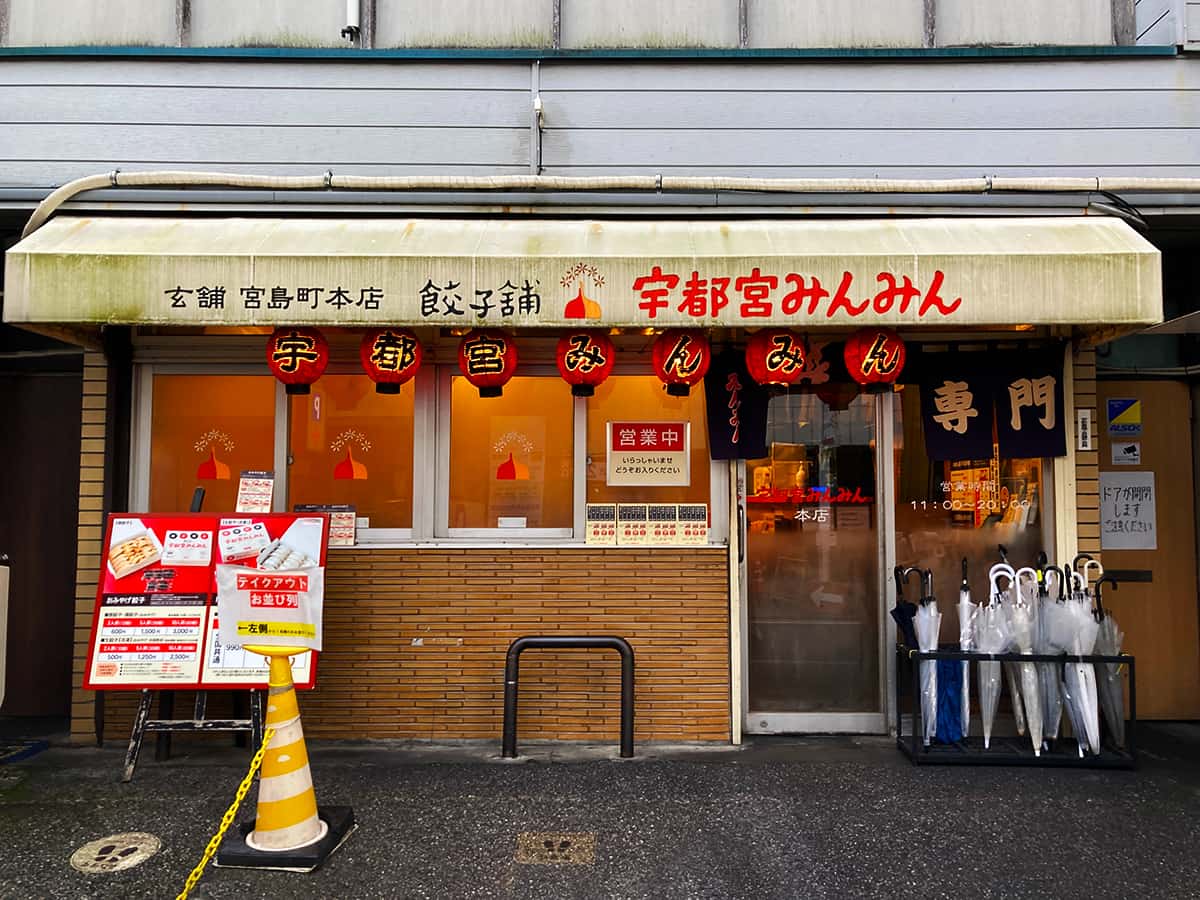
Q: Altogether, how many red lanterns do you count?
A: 7